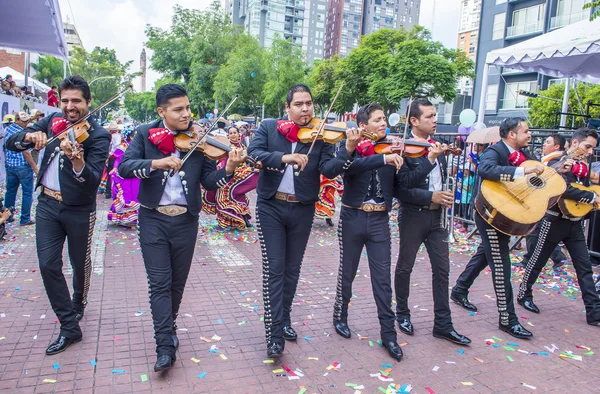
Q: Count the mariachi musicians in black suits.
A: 7